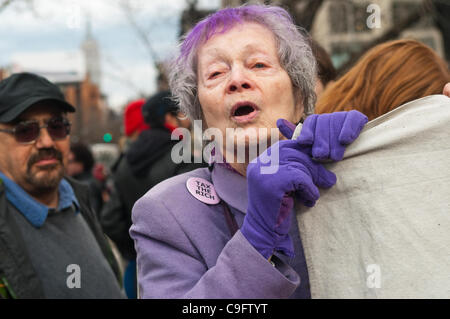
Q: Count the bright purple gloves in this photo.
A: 2